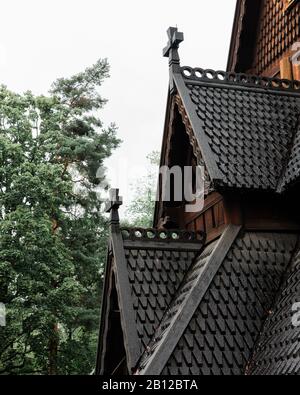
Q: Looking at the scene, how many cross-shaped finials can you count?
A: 2